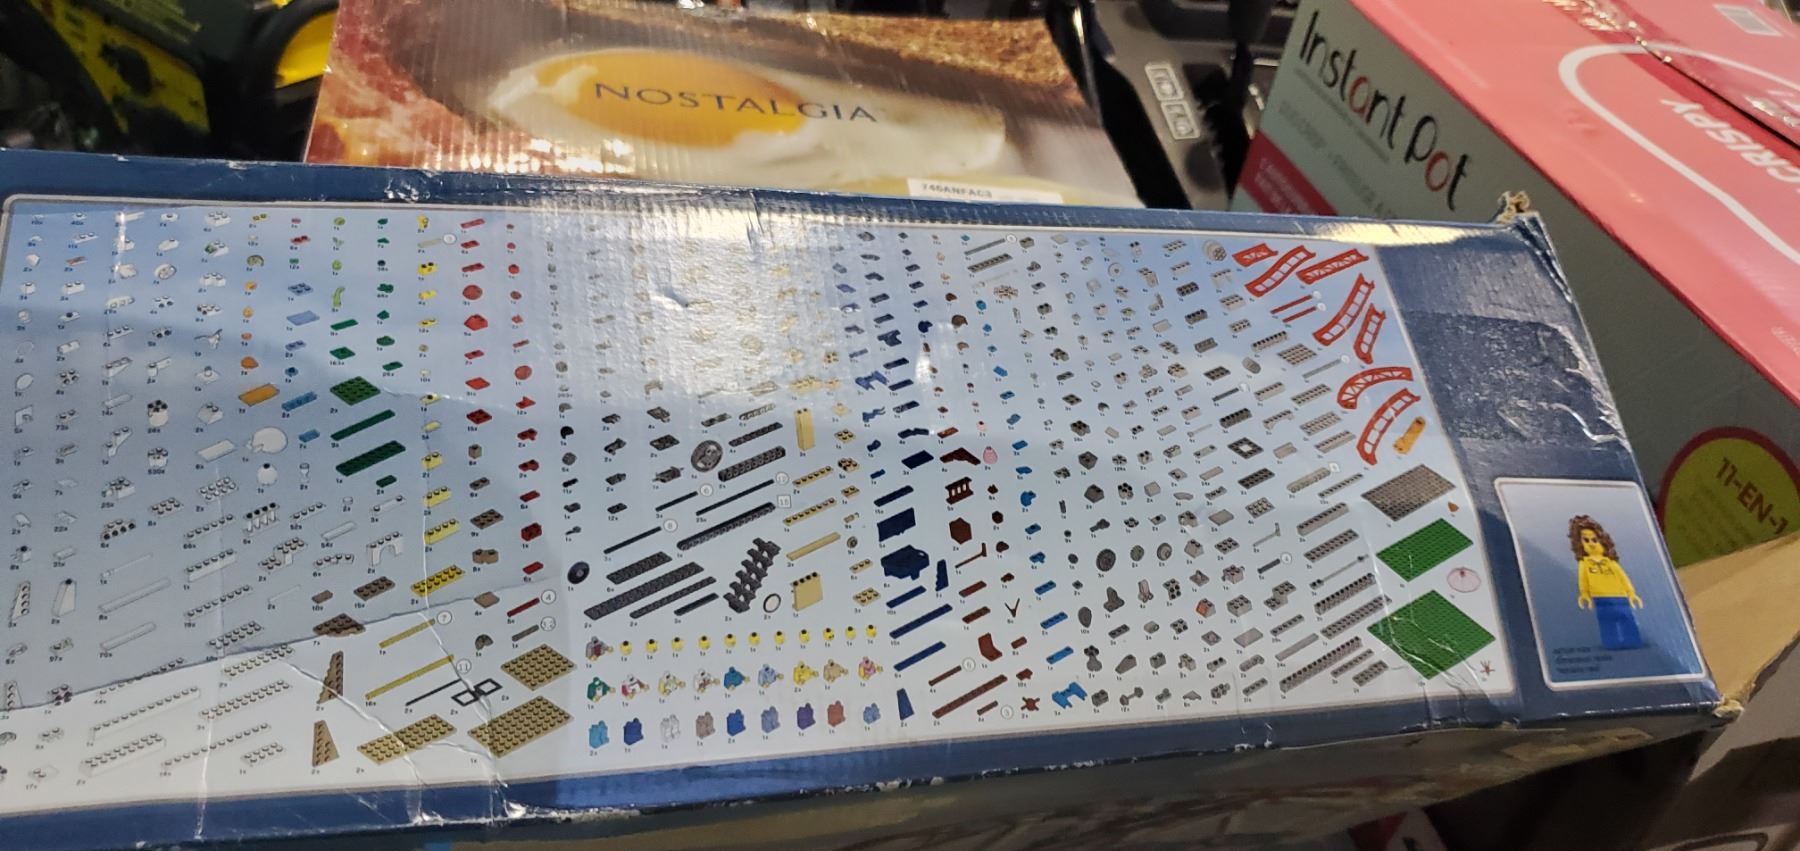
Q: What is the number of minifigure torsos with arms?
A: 10